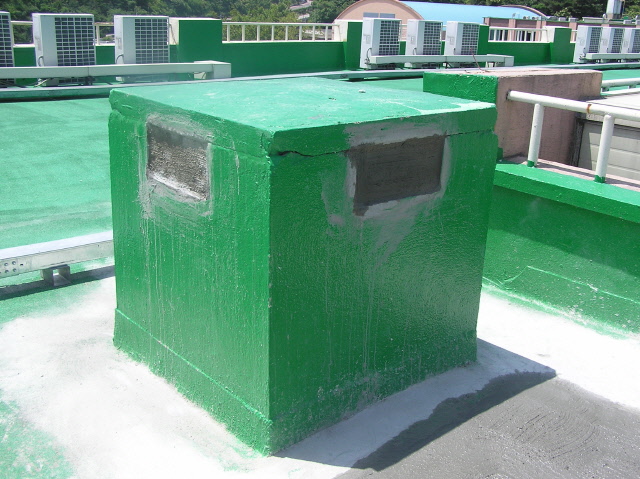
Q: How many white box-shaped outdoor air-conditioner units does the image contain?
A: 9